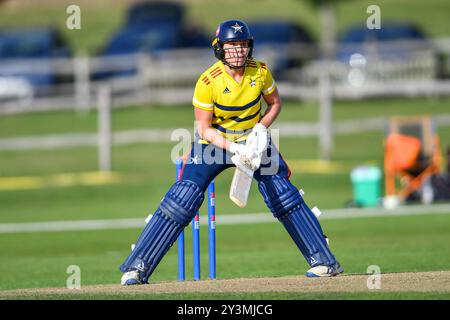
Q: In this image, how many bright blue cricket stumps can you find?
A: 3